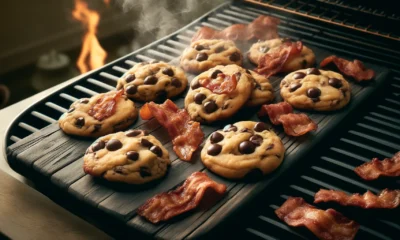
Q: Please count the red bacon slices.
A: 11